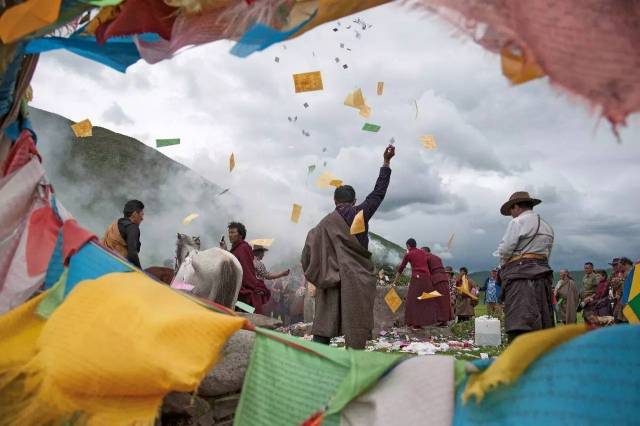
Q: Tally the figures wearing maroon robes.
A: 3